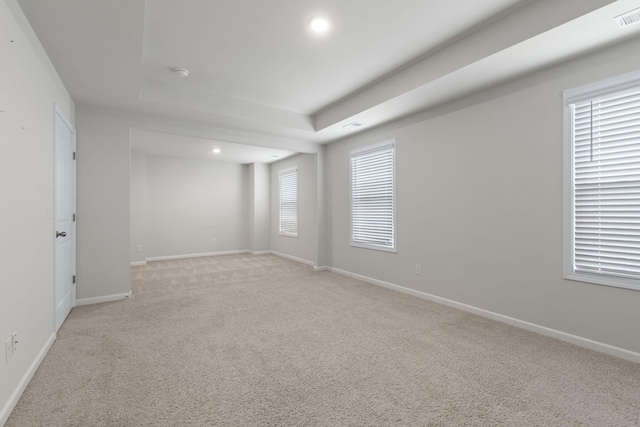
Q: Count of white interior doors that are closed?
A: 1